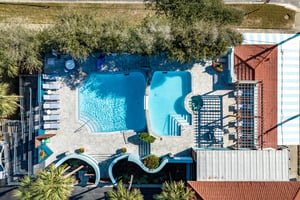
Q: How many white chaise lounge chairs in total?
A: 6